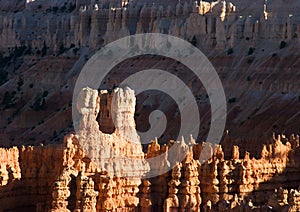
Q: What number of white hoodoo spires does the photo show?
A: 2